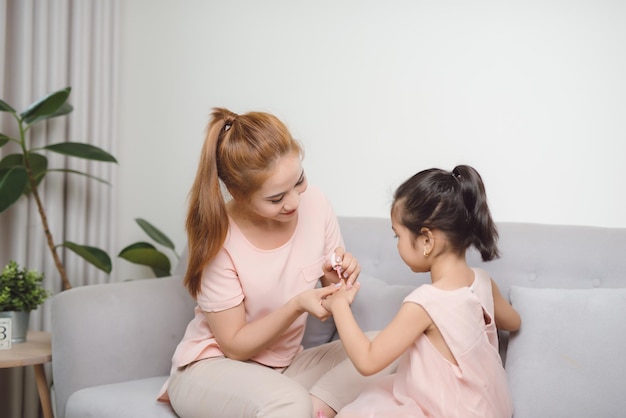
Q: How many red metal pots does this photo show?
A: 0